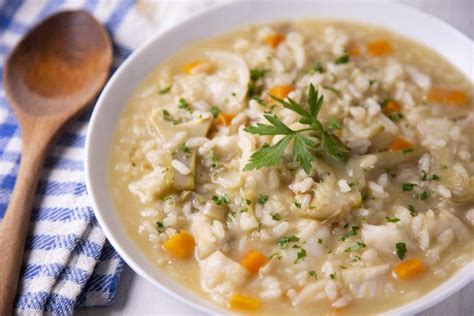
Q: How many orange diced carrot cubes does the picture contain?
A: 13